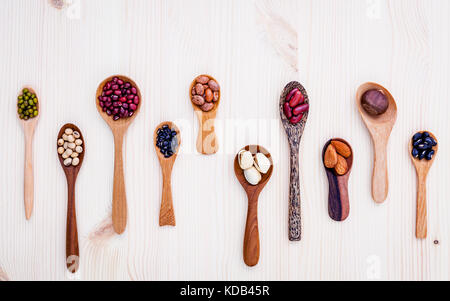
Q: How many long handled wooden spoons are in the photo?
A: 8